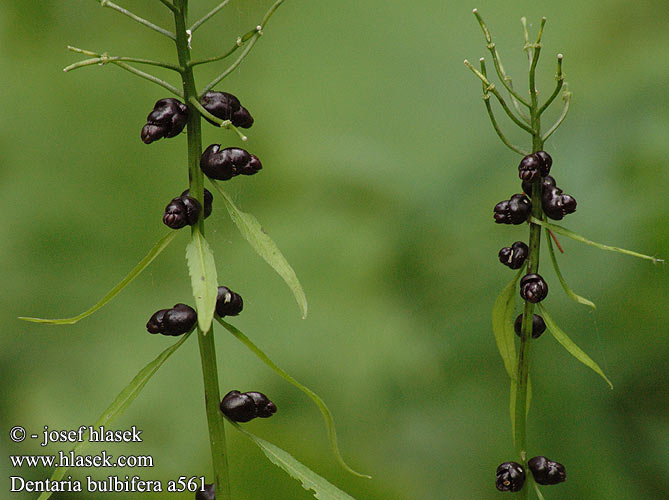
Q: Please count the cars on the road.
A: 0